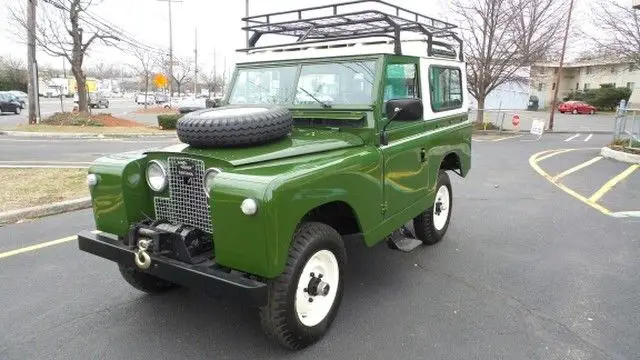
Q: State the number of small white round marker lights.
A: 2